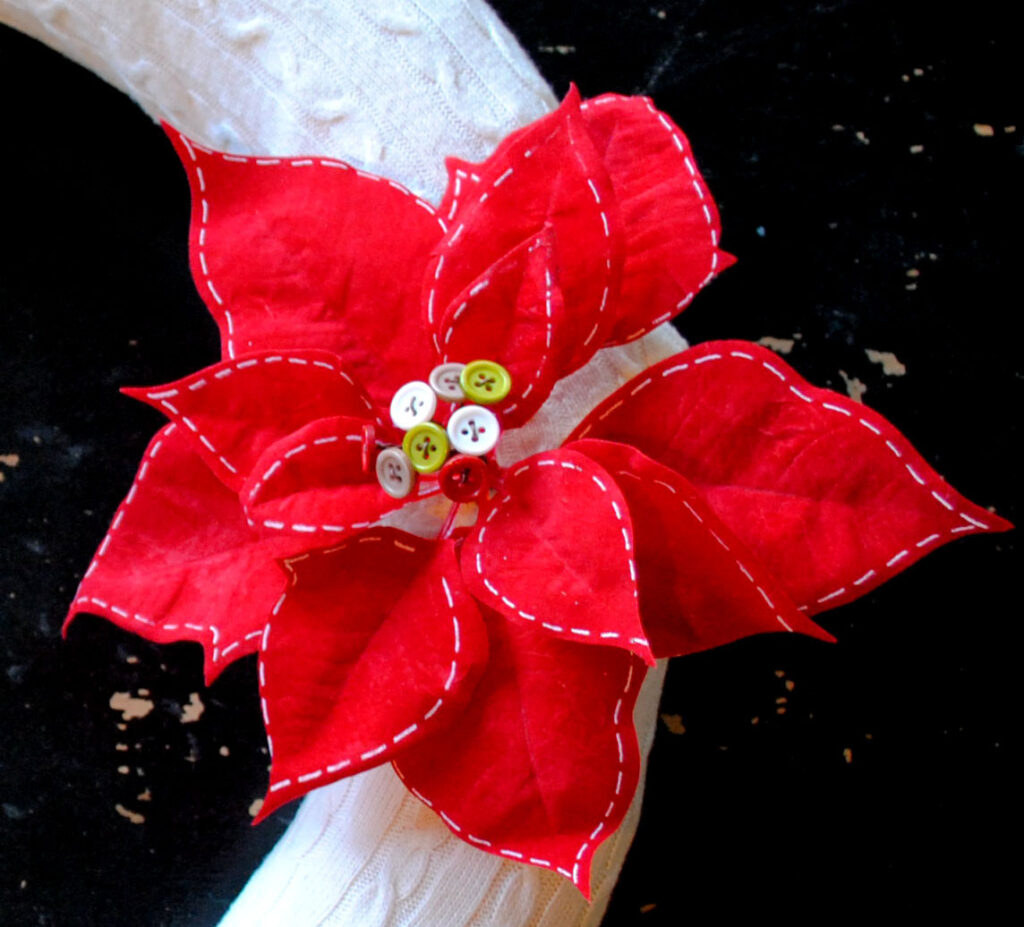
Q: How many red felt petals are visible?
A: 12